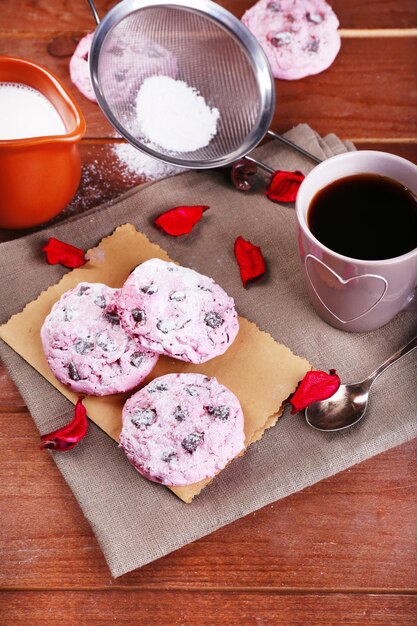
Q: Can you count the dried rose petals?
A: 6